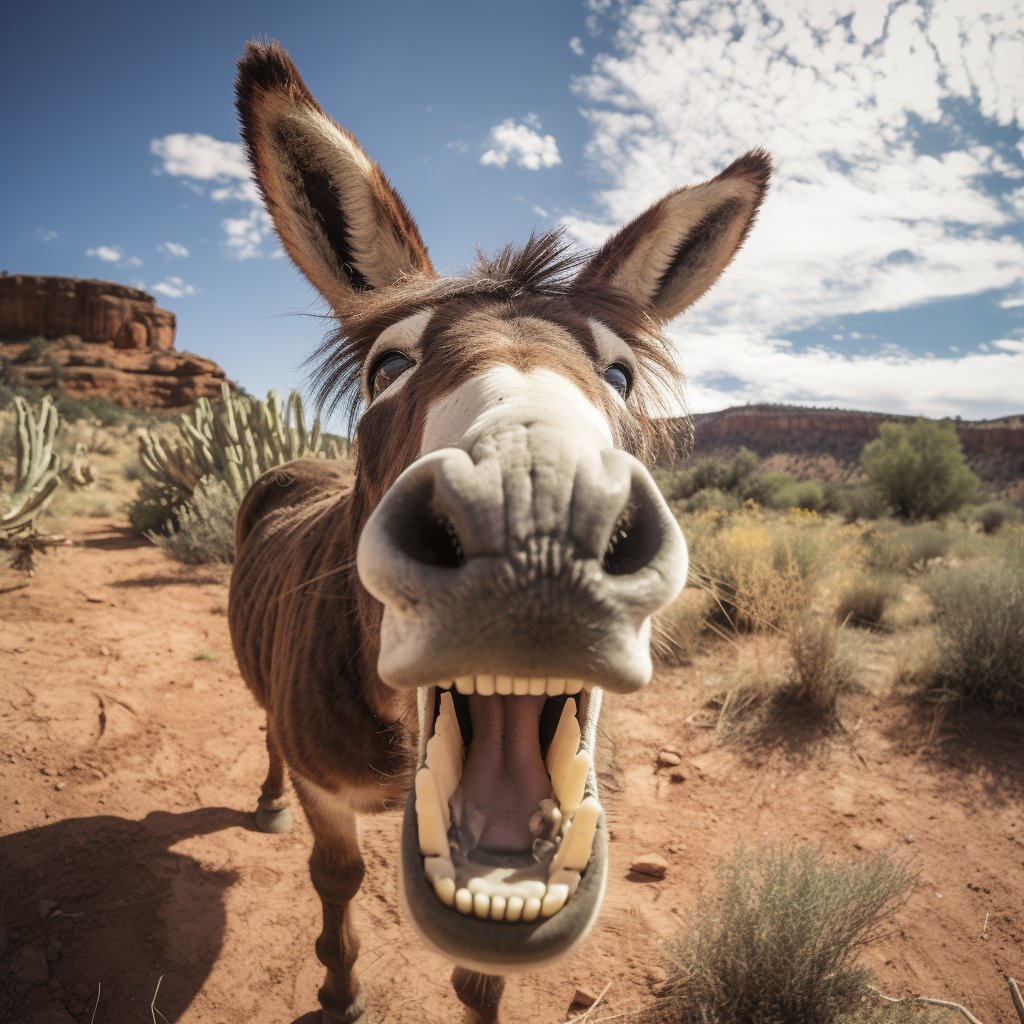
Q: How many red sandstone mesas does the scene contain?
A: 2